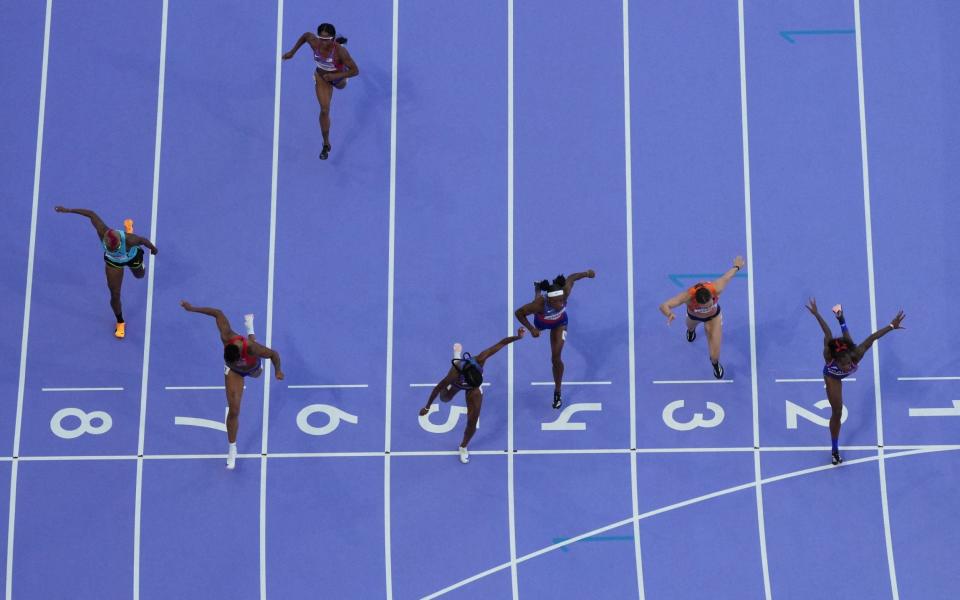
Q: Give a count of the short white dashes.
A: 8